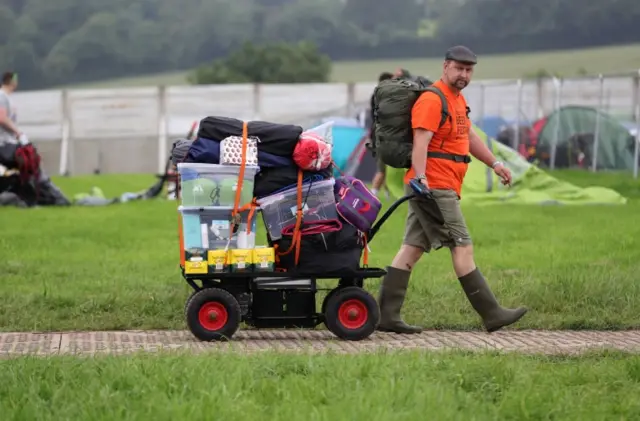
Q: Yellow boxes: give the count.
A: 4